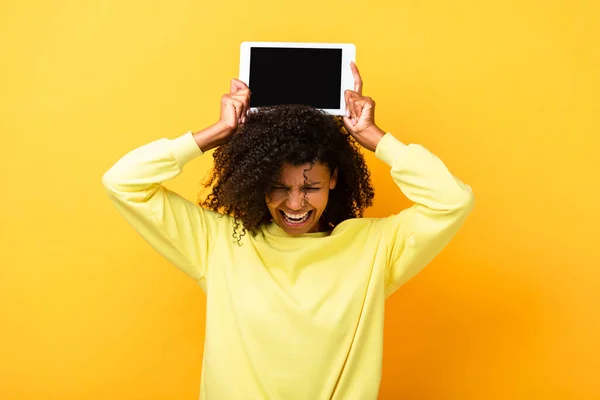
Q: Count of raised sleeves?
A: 2